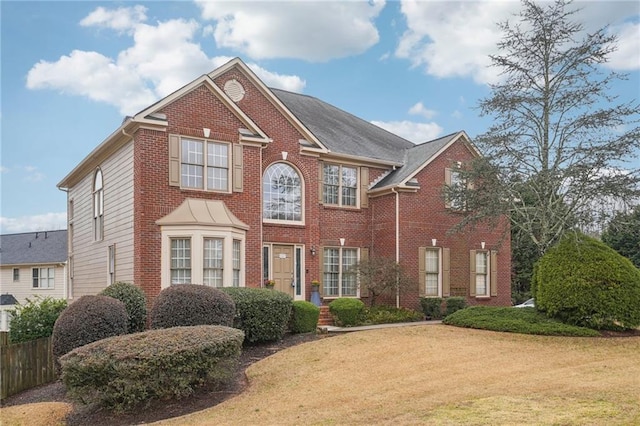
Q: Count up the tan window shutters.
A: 12